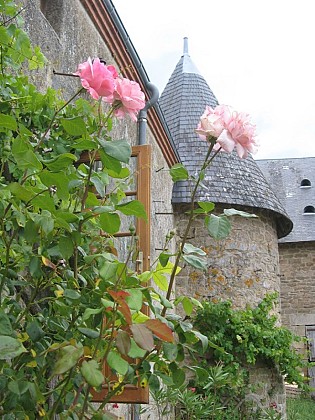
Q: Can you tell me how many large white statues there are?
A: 0